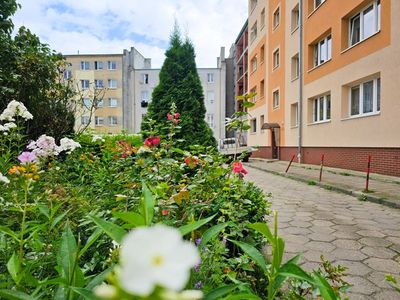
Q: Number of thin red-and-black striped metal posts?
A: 3